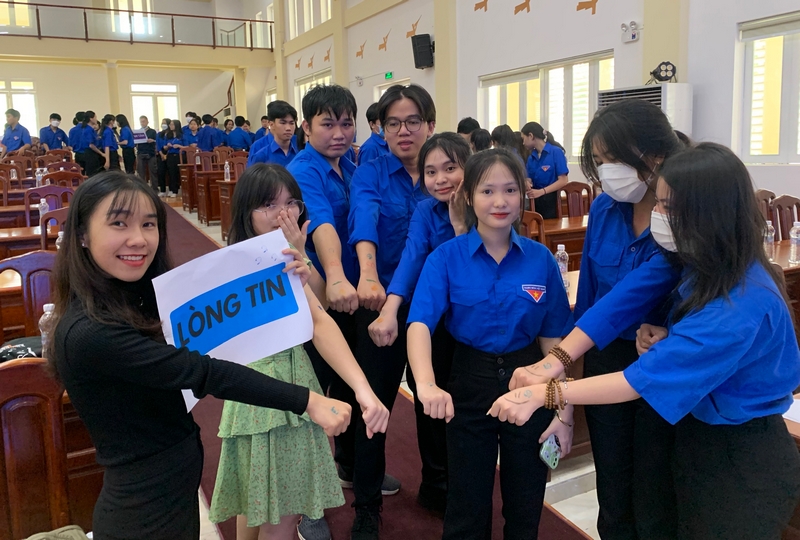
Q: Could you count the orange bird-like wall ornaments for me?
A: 9